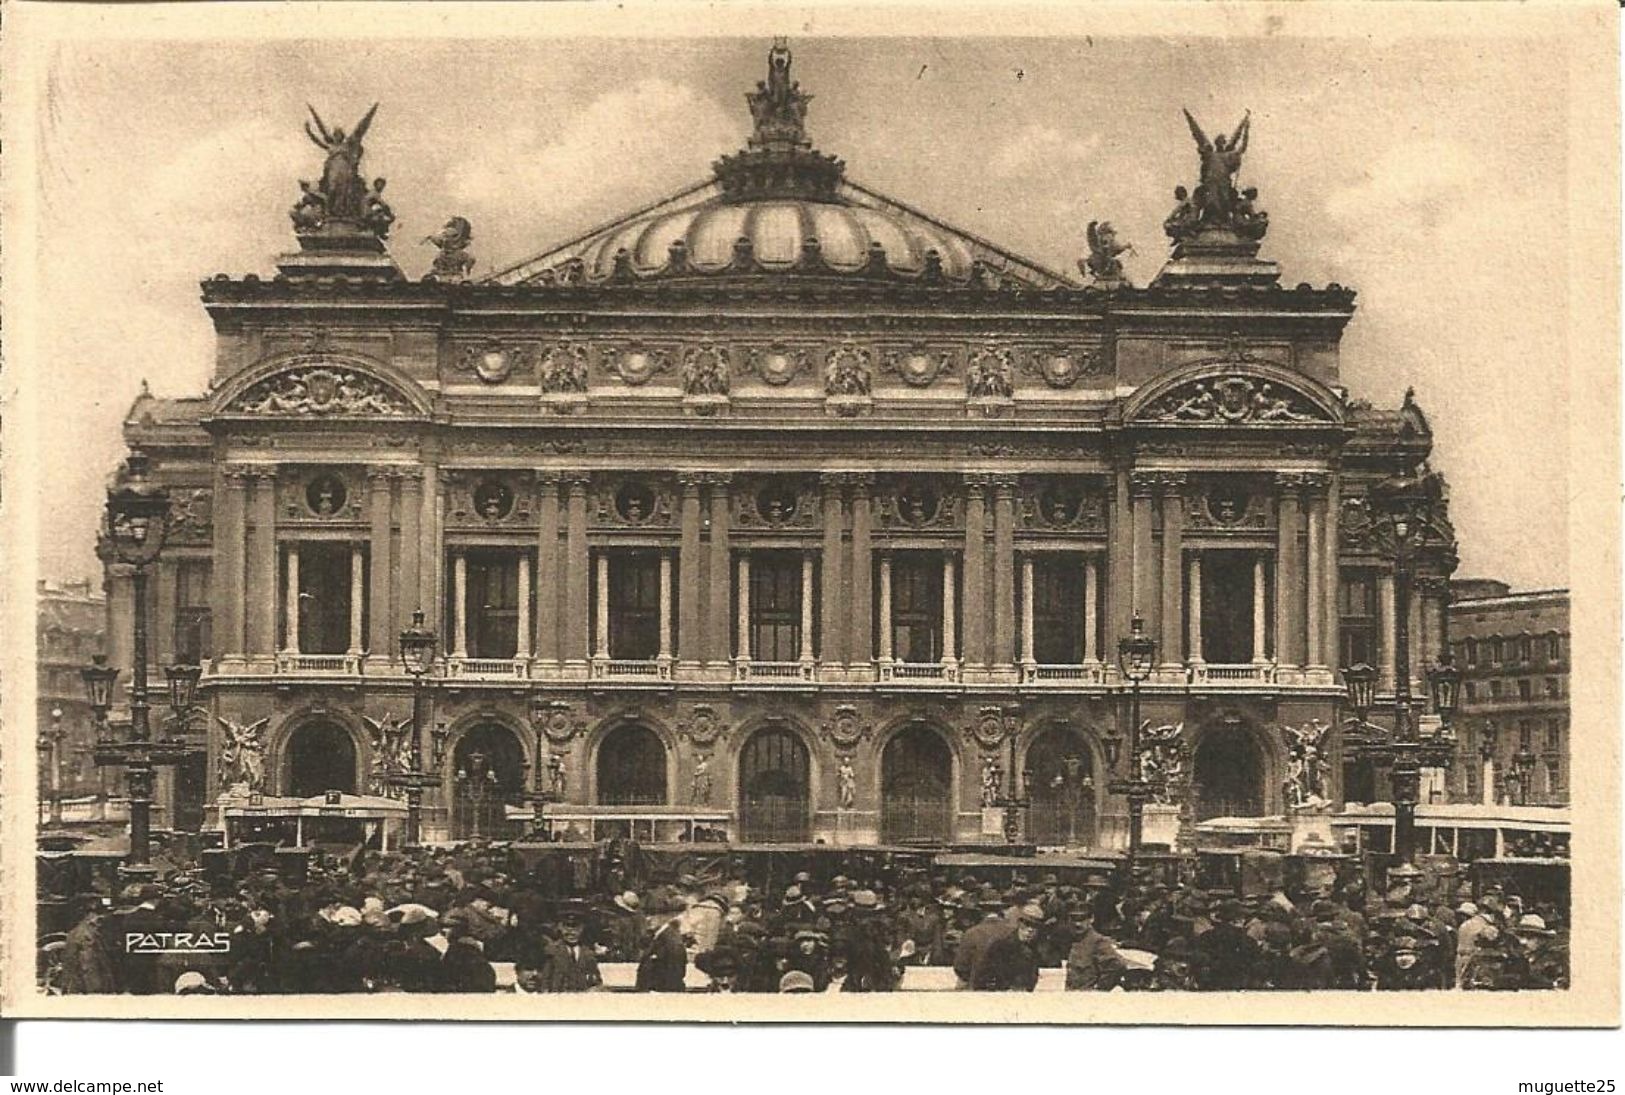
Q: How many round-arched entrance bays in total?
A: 7